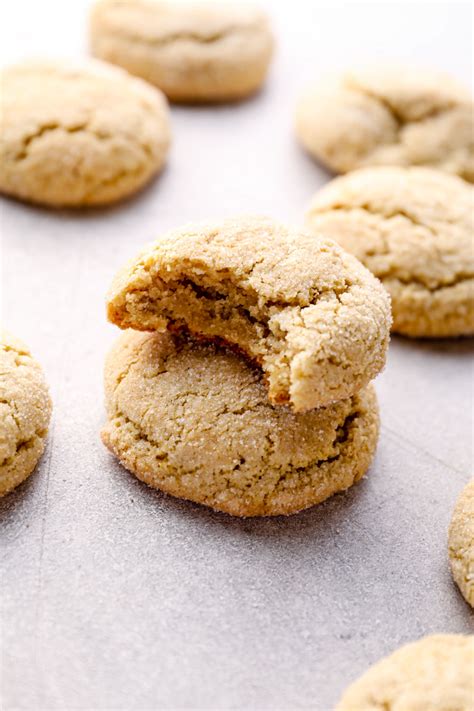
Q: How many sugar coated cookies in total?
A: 9